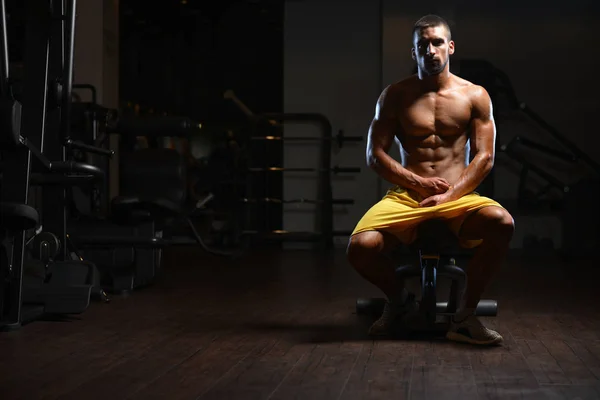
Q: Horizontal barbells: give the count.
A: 4